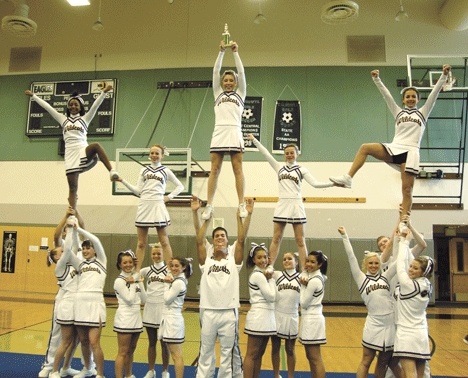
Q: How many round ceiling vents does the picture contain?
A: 2